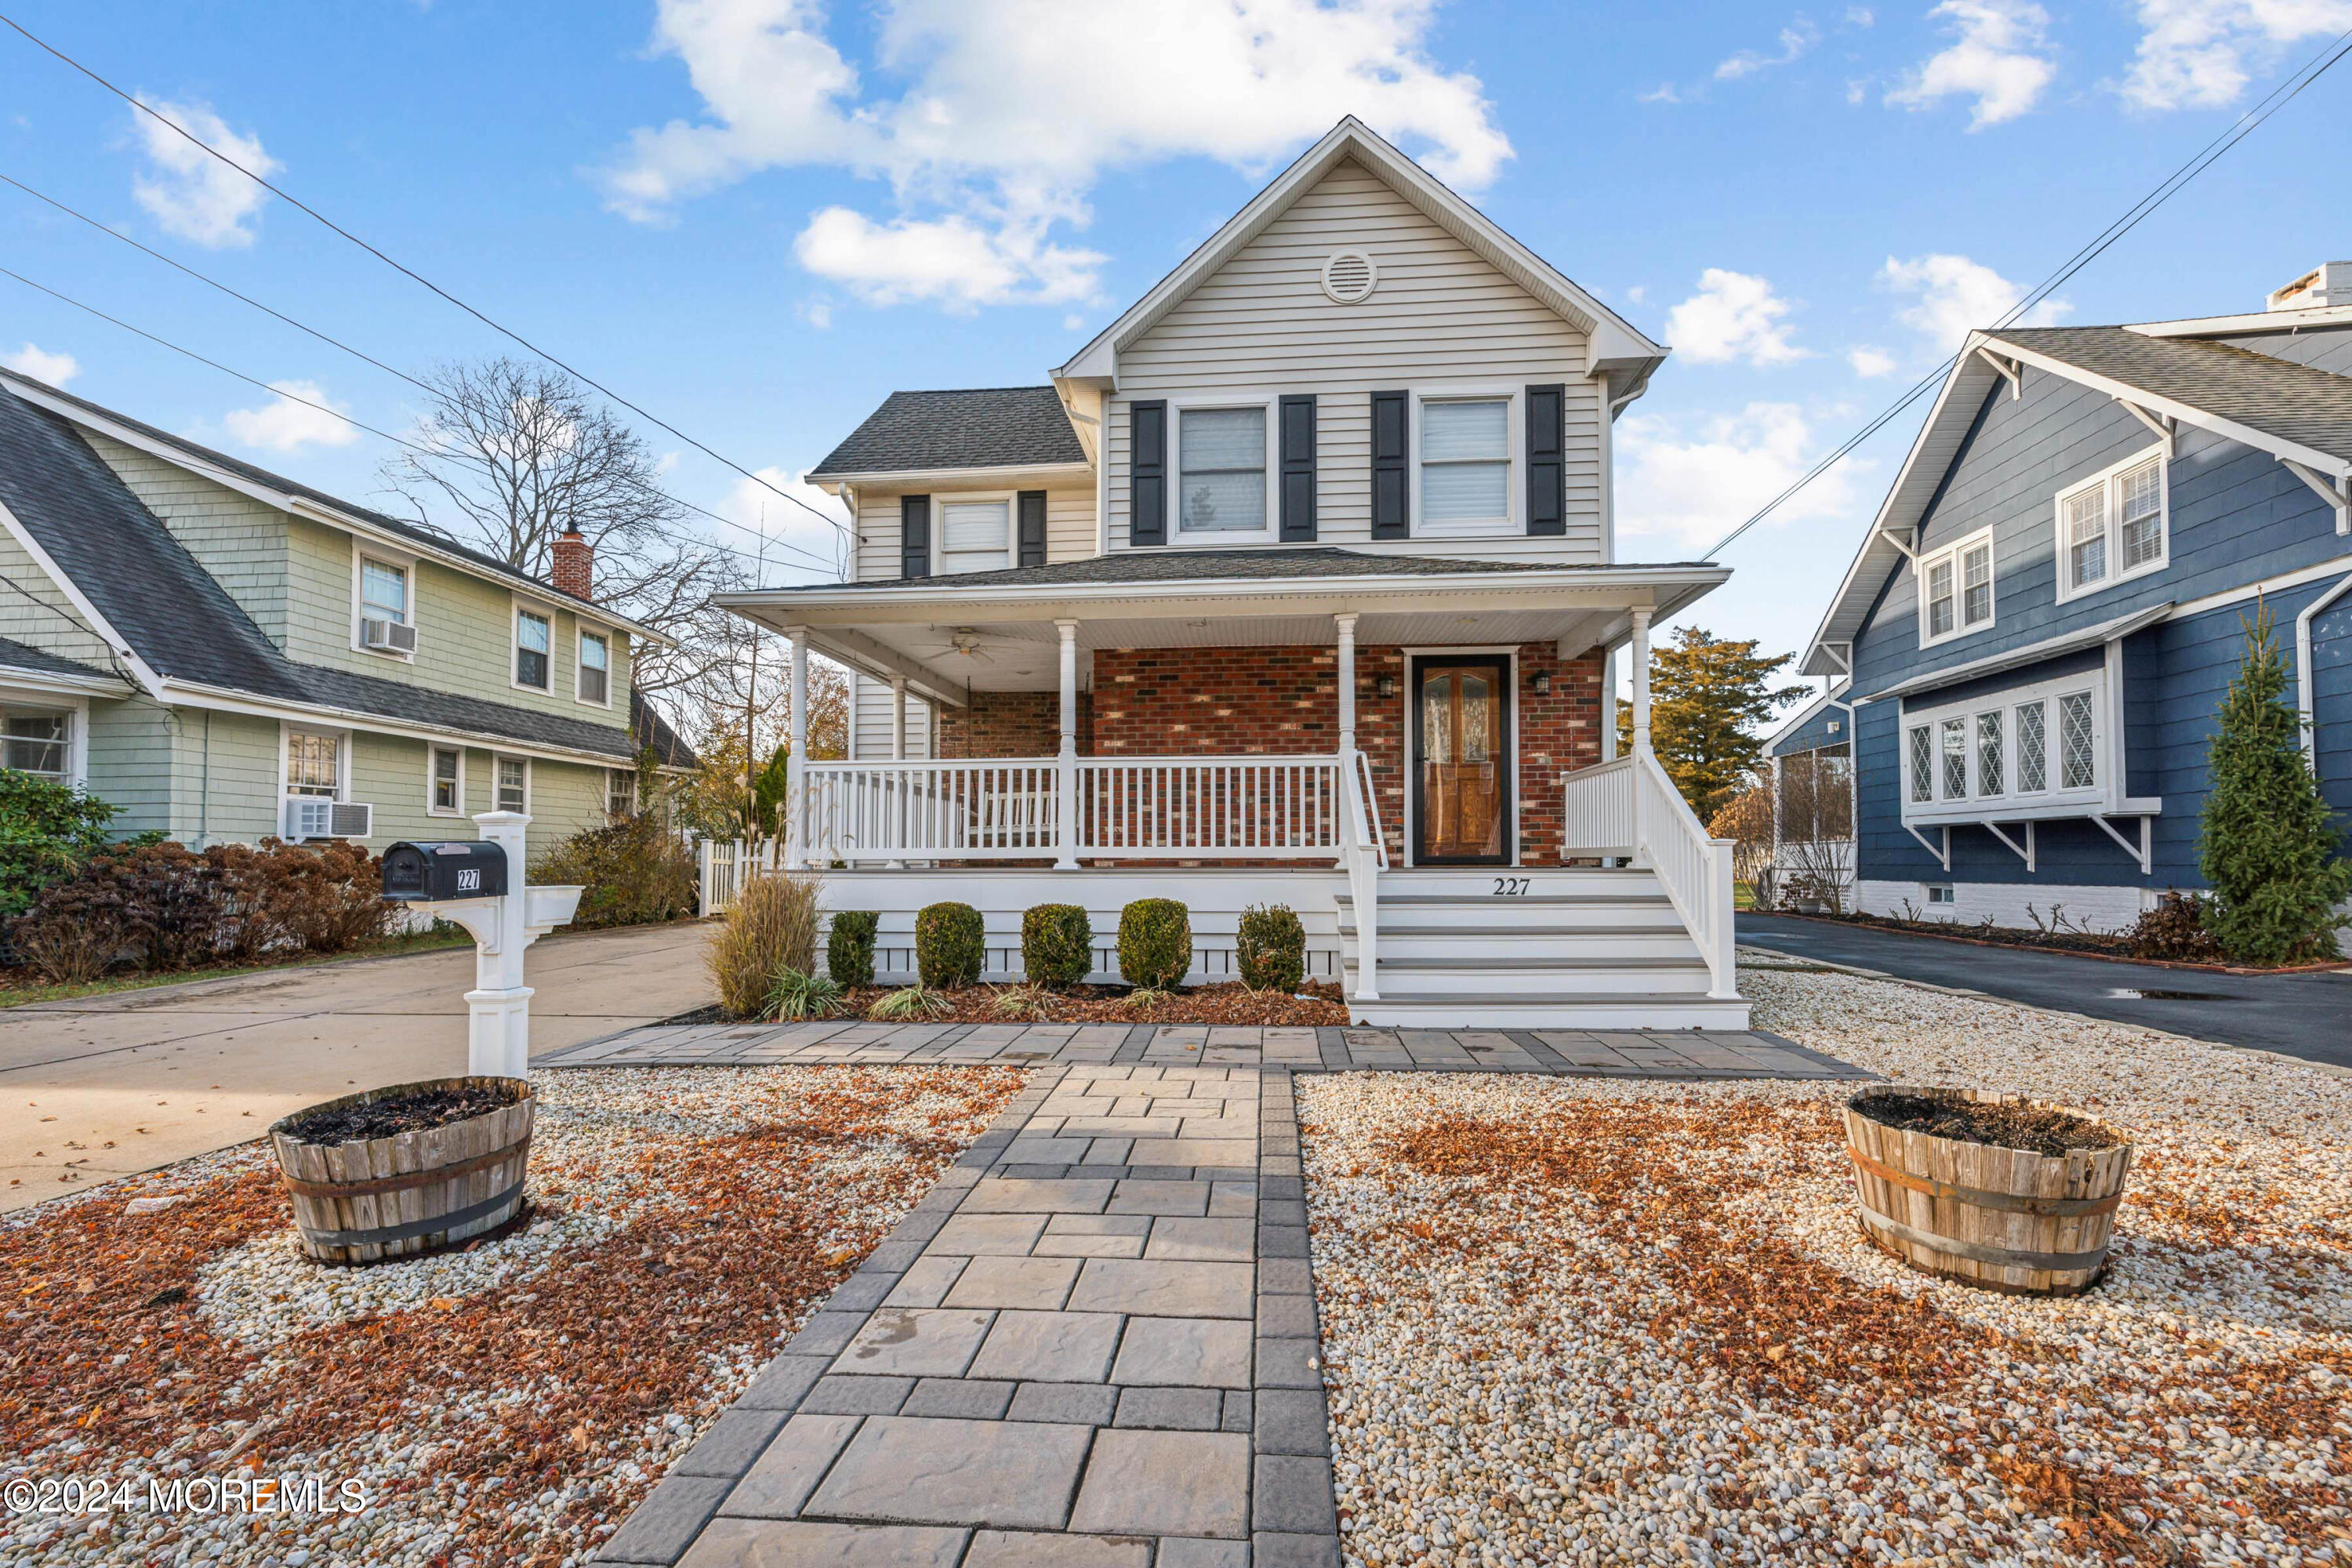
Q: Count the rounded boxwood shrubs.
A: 5